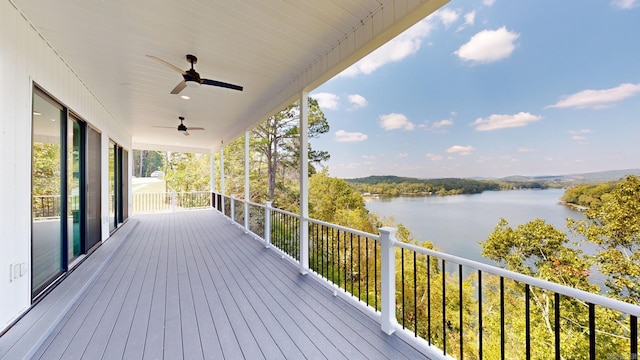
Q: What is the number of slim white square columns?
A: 4